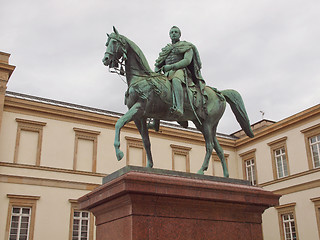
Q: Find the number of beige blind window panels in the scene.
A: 5